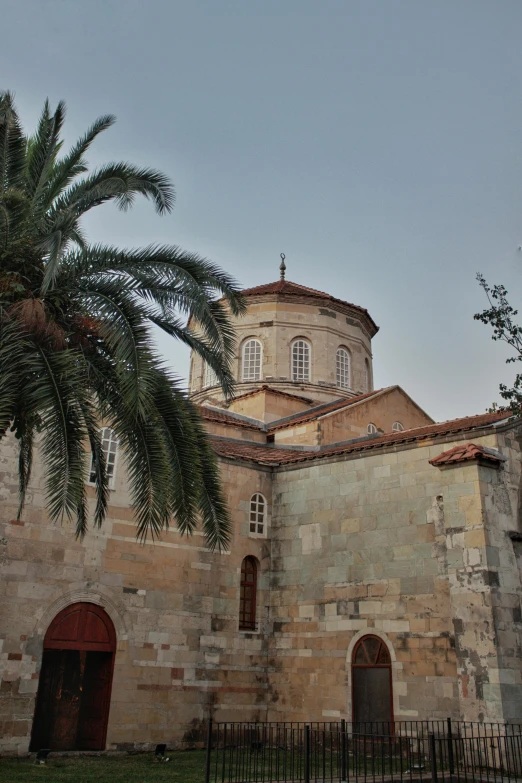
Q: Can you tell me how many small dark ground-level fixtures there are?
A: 2